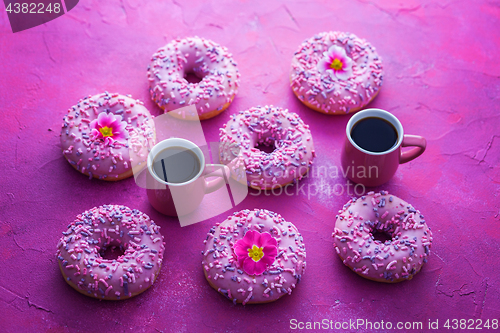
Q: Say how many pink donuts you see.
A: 7